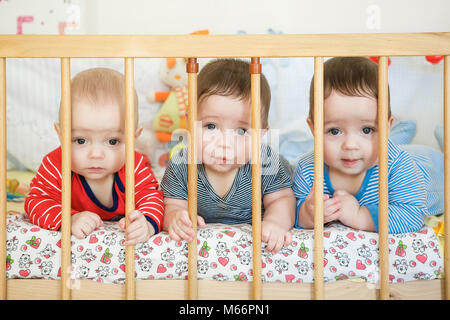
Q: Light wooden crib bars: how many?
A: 8